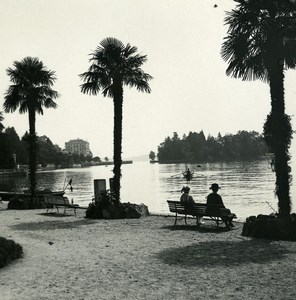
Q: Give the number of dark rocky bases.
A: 3